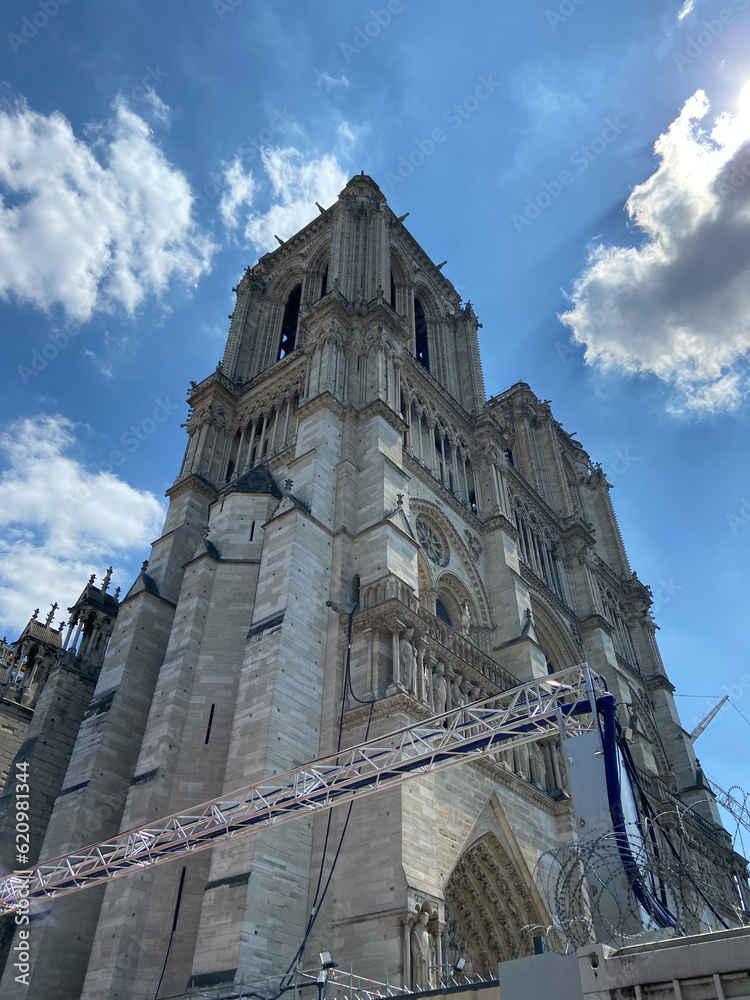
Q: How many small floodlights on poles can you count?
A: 2